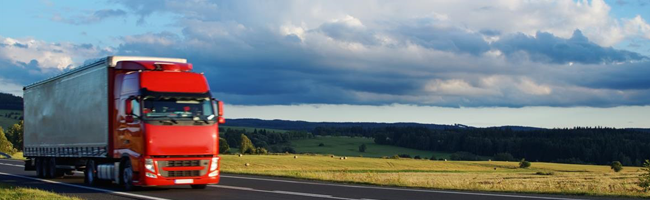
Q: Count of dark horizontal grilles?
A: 2